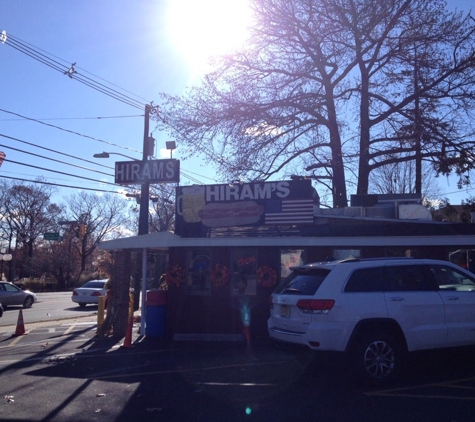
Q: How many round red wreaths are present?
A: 3